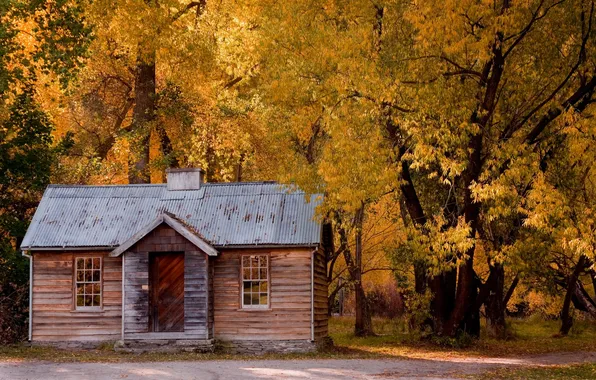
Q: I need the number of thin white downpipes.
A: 2